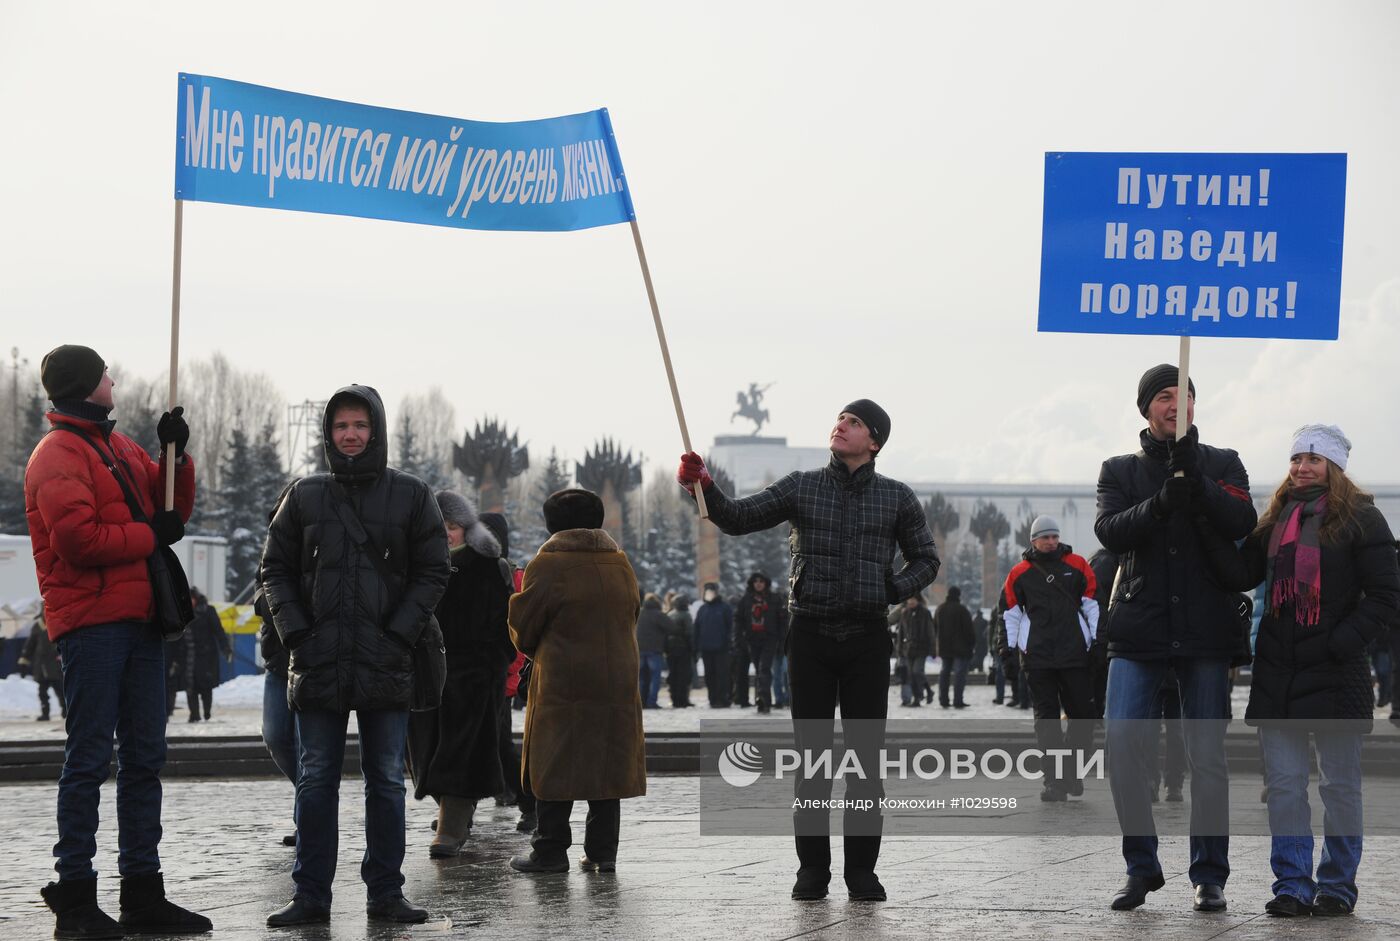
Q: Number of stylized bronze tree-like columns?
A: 6